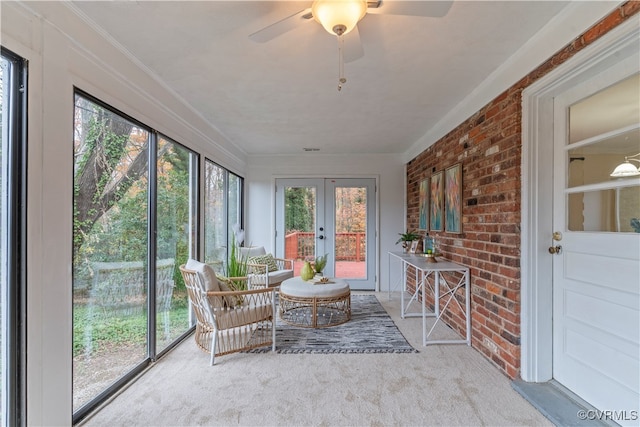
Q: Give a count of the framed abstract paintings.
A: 3